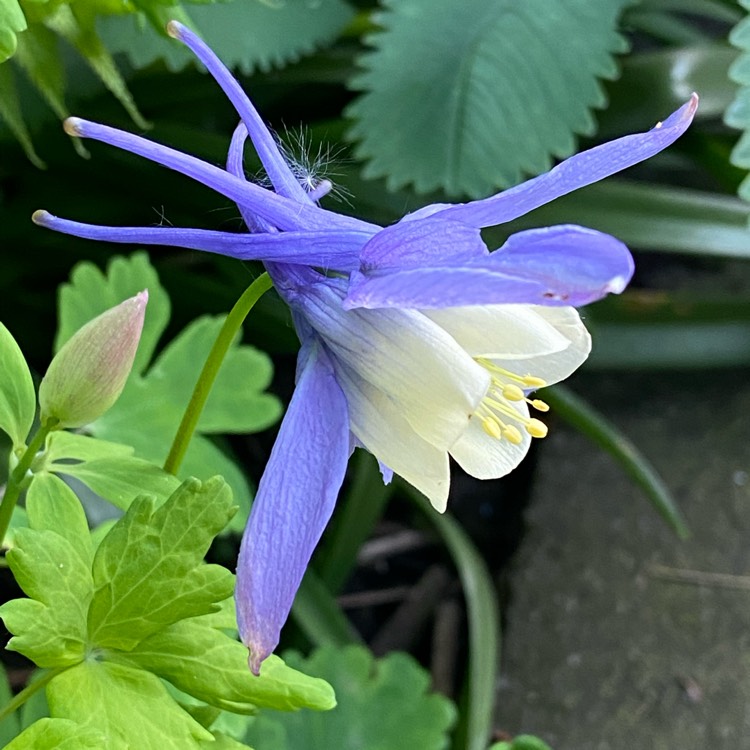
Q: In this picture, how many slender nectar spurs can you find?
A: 5